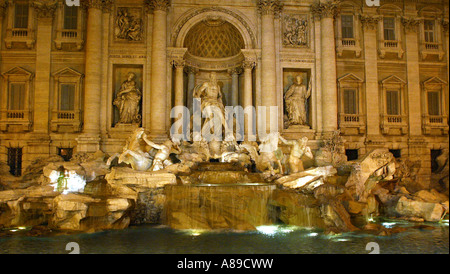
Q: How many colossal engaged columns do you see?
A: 4